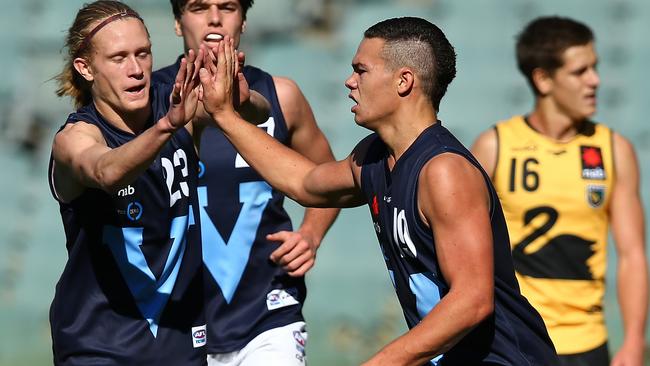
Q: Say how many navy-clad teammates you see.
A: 3